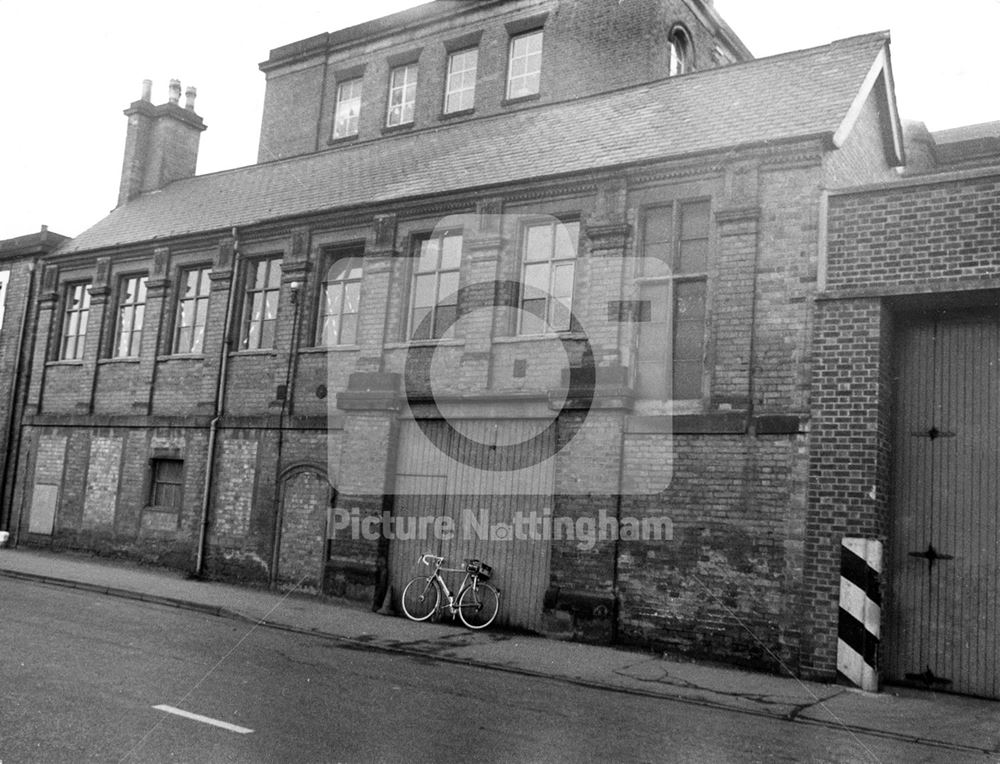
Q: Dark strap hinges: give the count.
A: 3